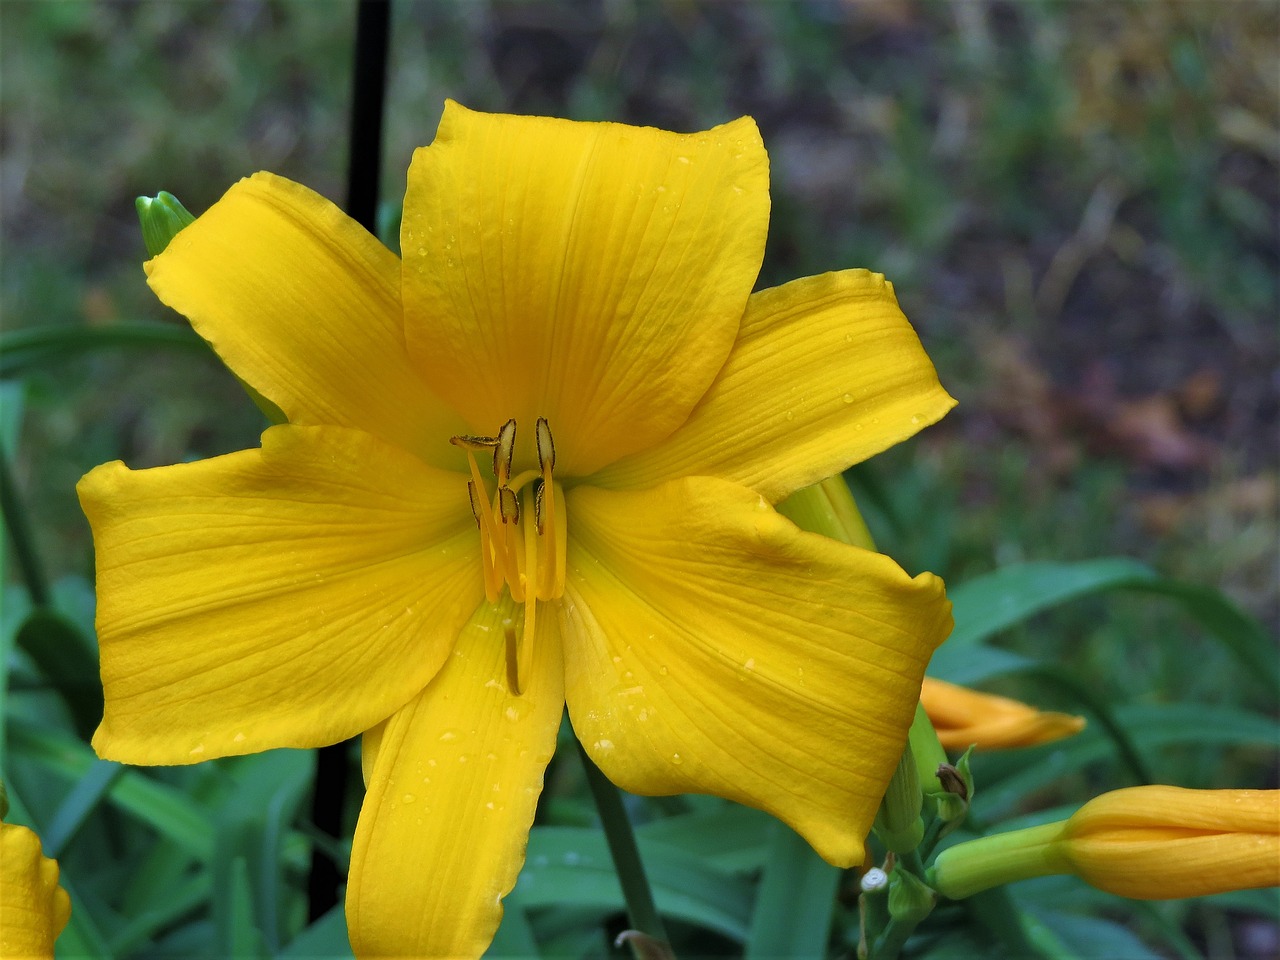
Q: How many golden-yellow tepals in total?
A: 6